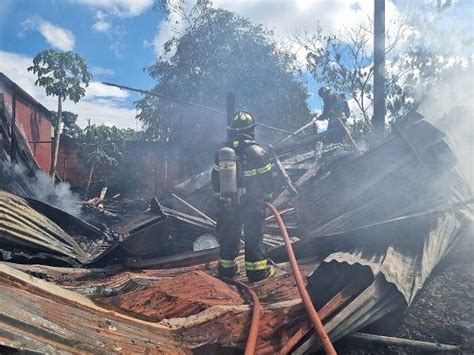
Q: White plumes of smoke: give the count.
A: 2